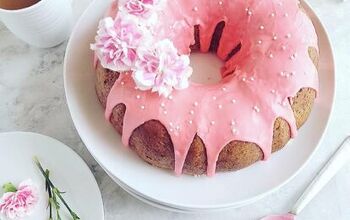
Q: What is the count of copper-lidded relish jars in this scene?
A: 0